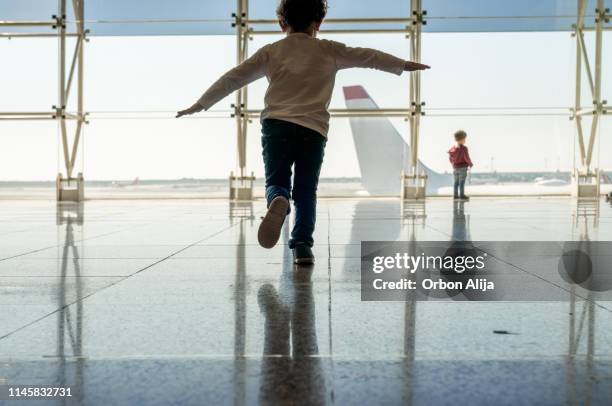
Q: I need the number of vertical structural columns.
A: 4